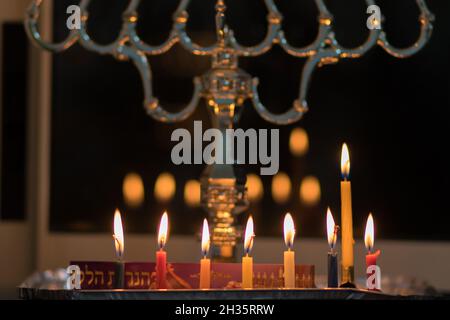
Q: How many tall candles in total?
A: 1